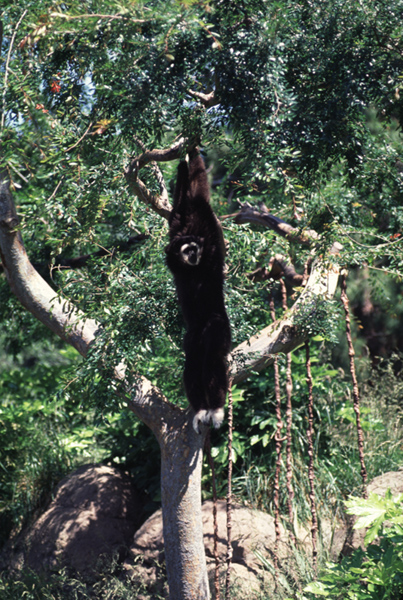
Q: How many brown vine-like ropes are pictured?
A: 6